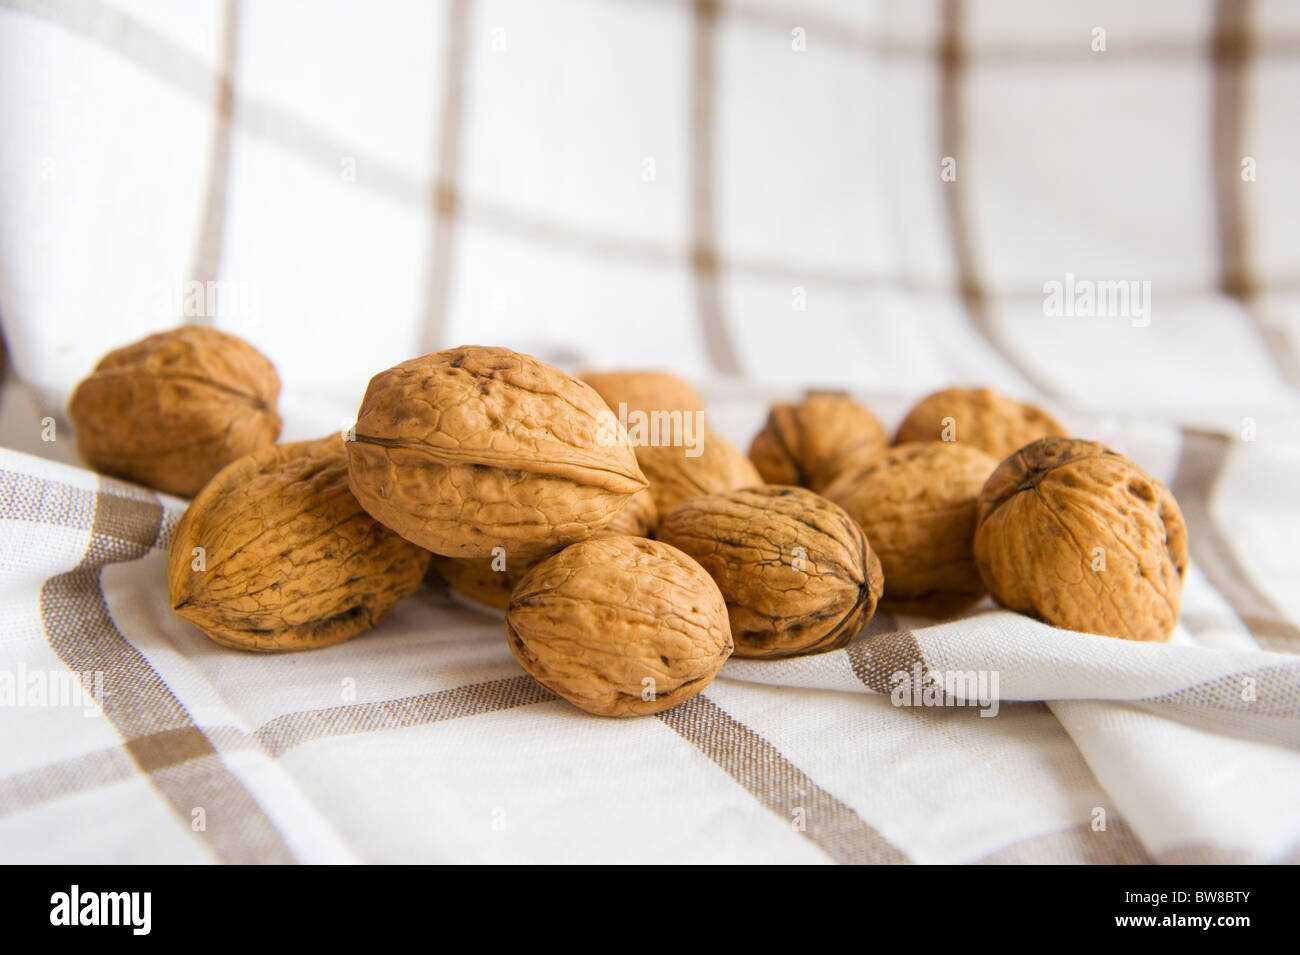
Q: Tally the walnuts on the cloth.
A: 12